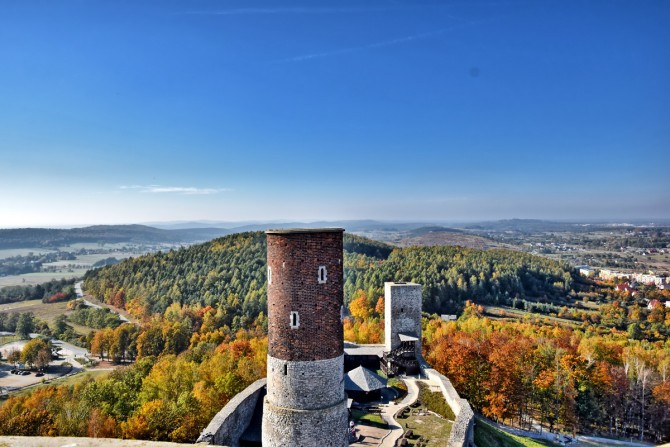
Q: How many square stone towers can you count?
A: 1